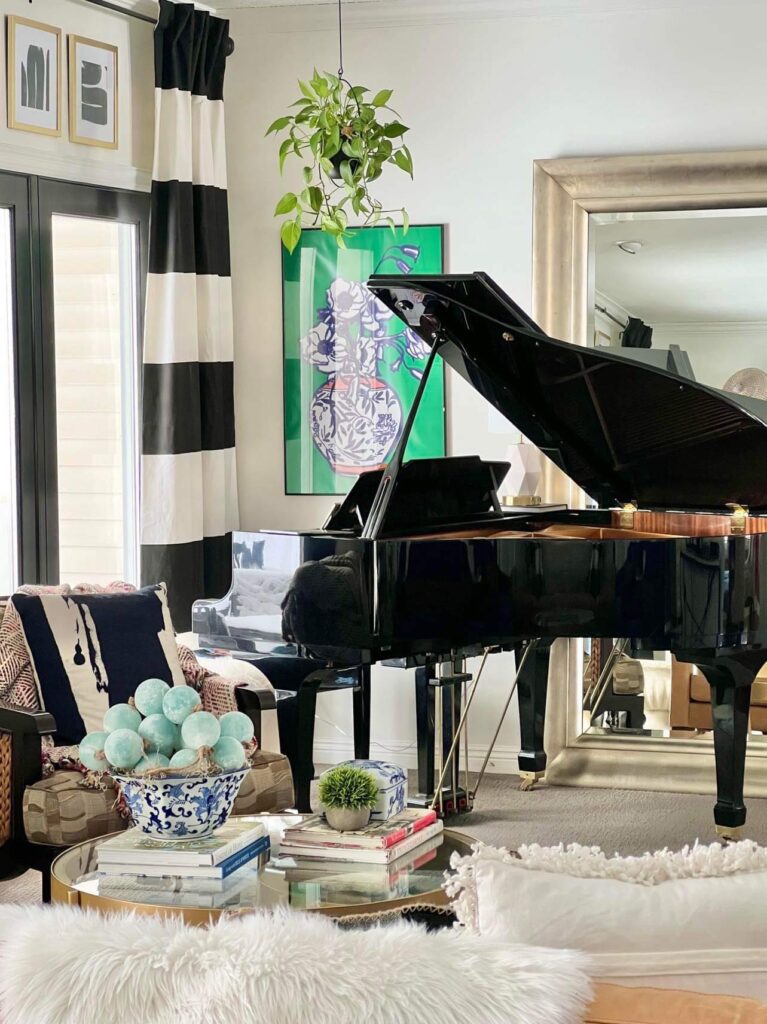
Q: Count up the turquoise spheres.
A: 11